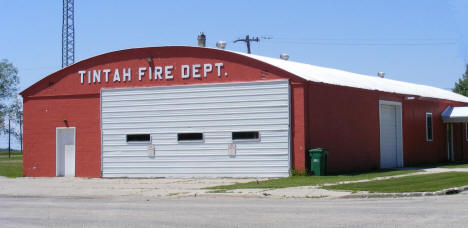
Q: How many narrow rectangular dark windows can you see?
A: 3